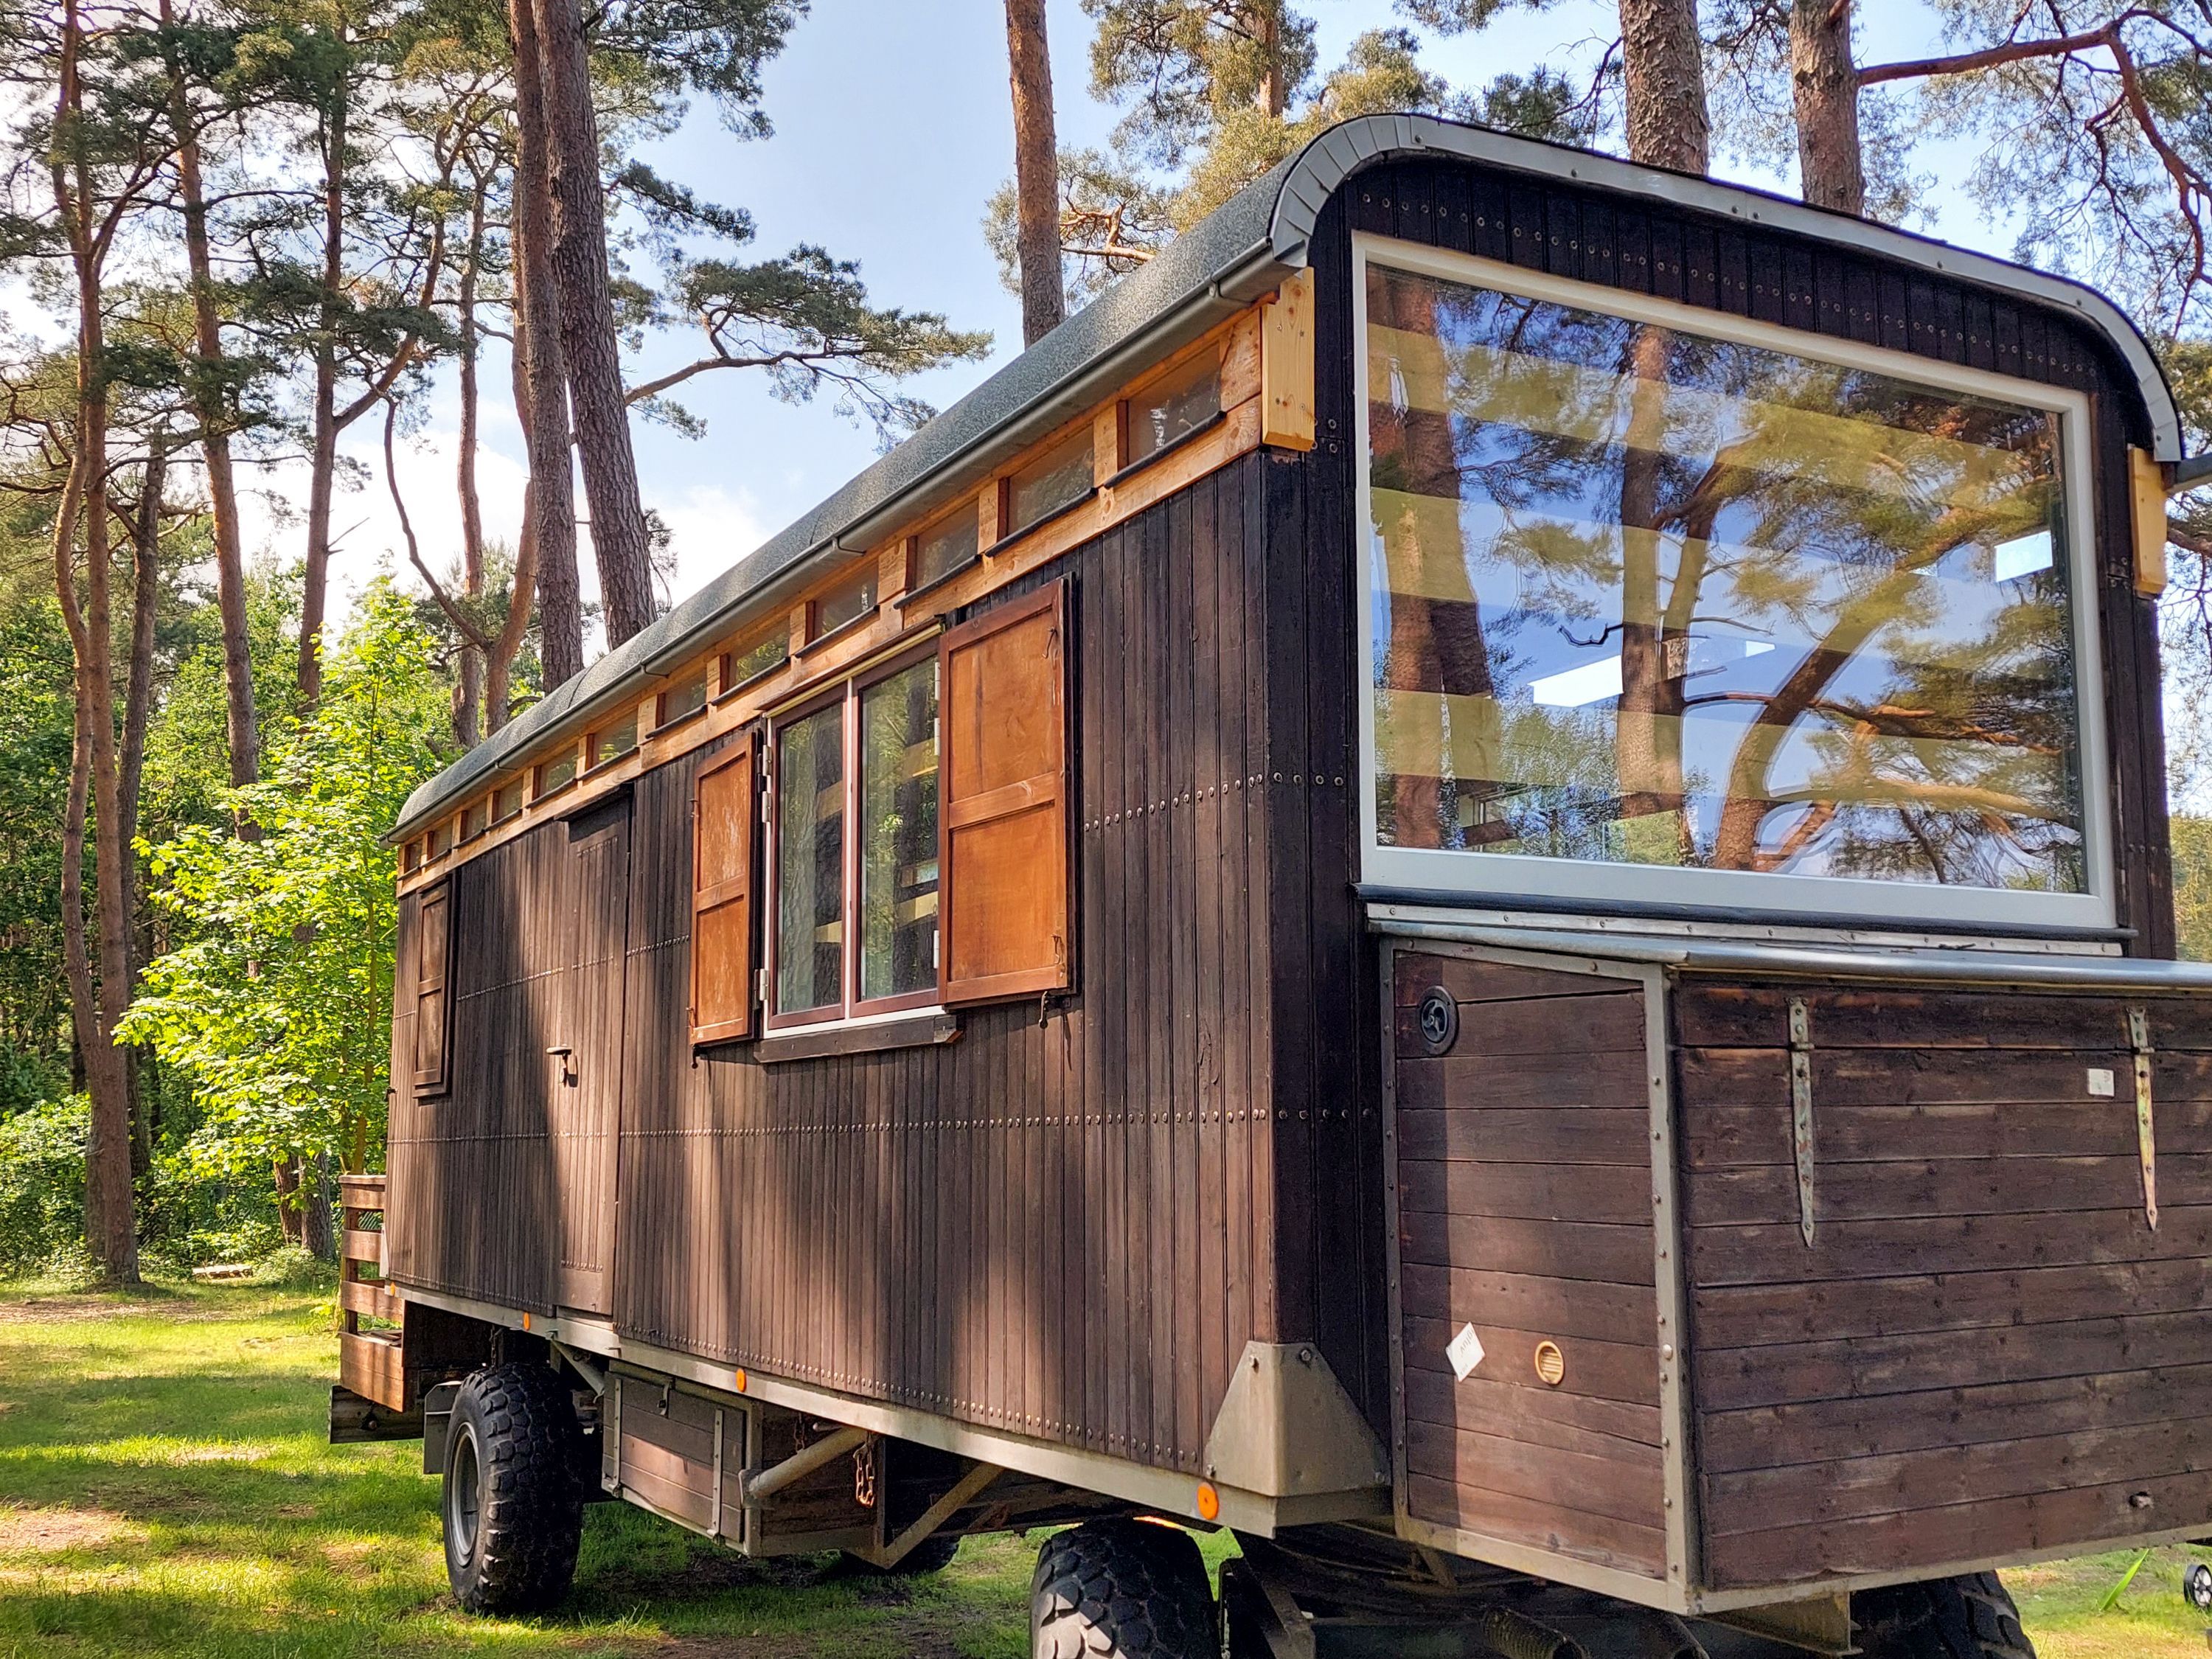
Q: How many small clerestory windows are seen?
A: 12